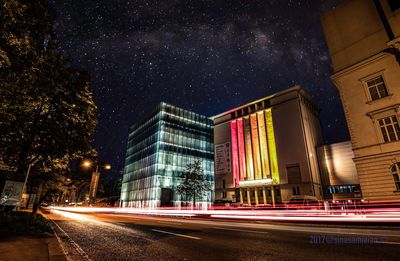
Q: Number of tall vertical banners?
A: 6